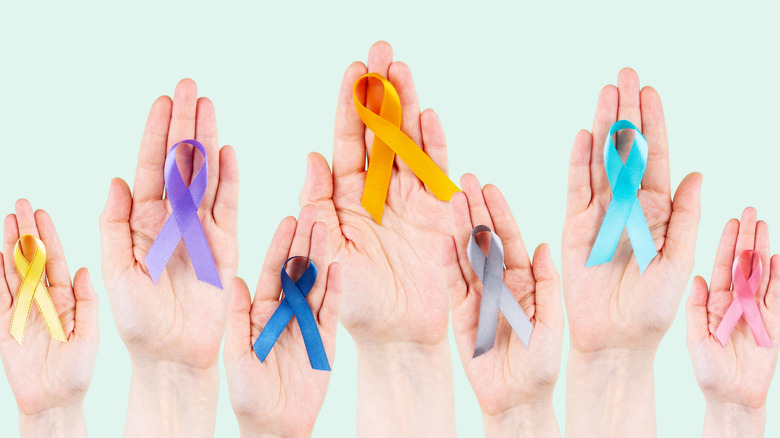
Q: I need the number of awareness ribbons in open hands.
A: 7